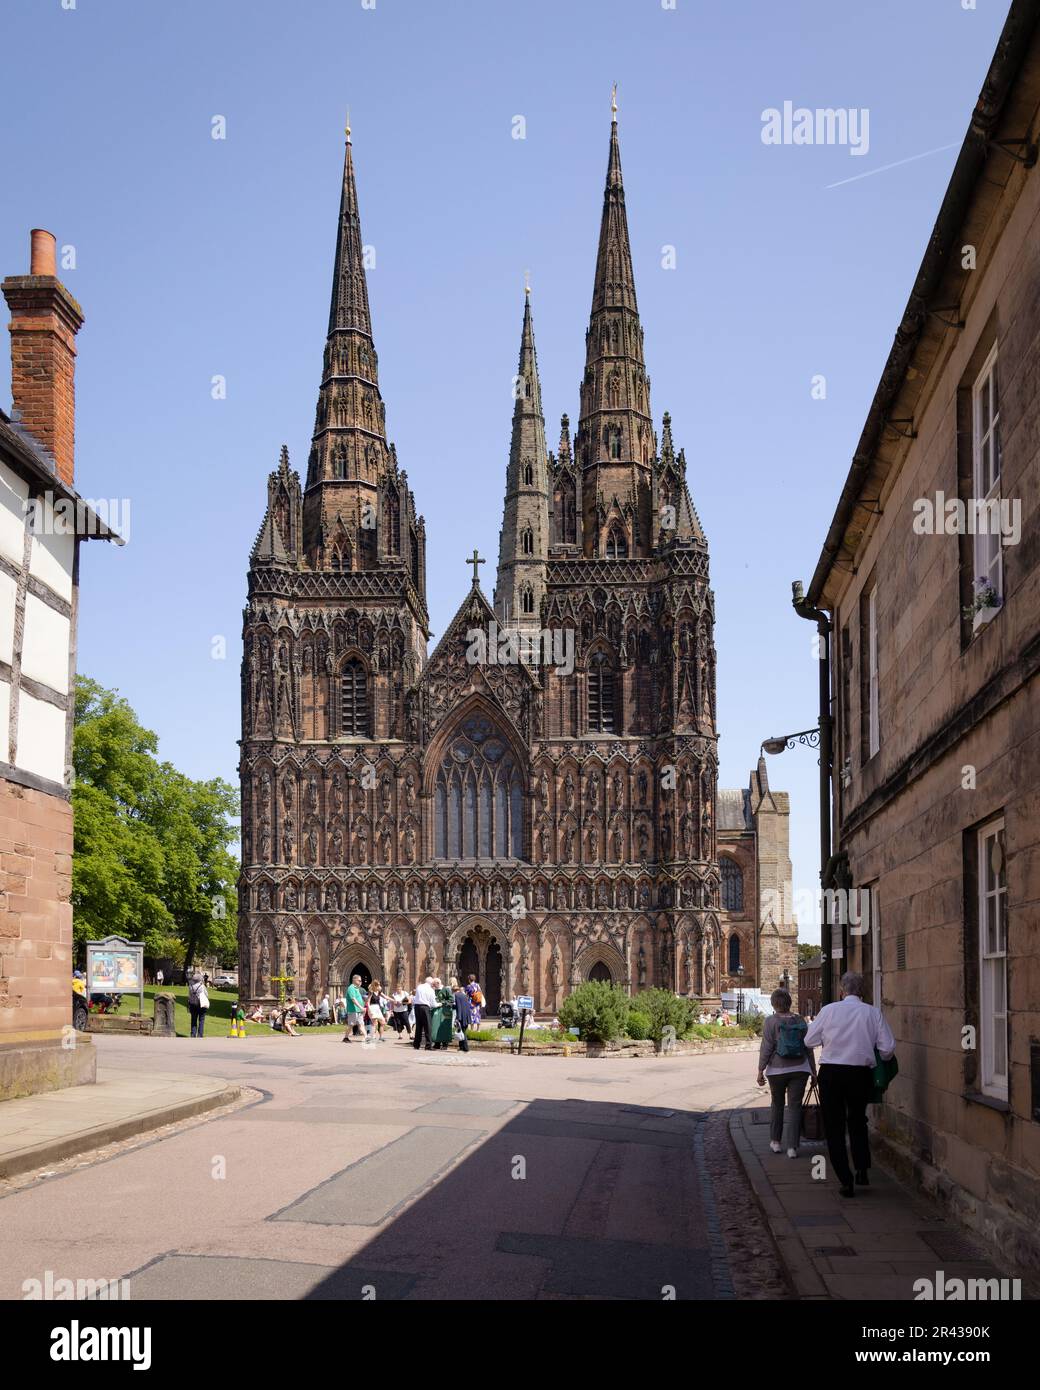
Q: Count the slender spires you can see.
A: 3